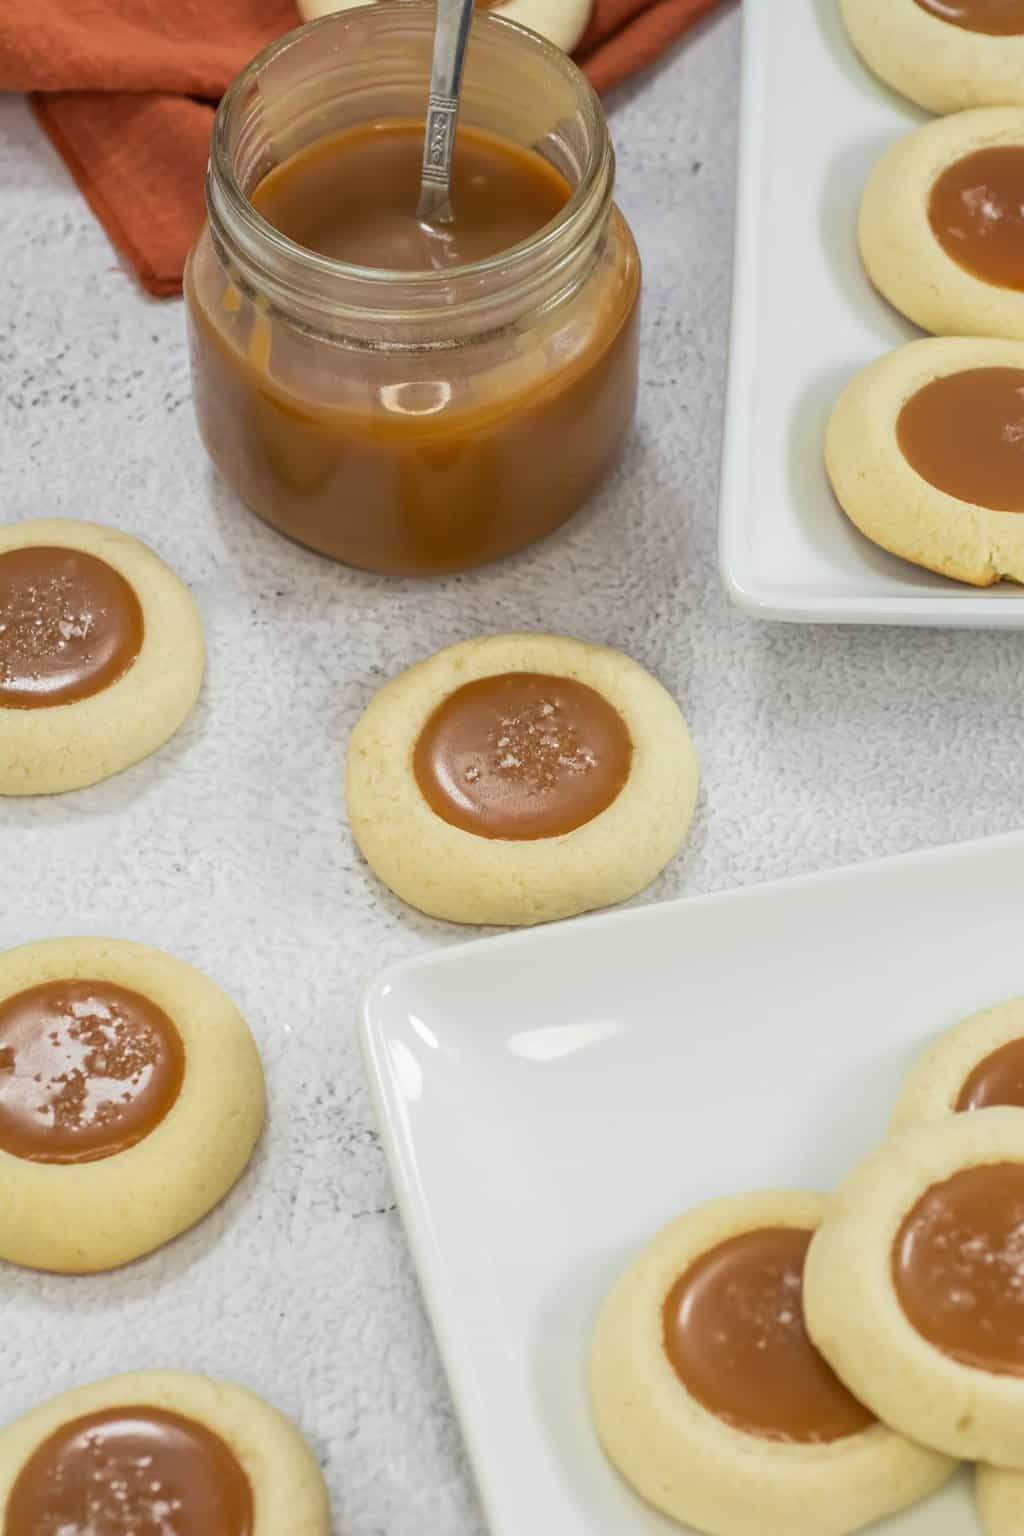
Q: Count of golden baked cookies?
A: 12